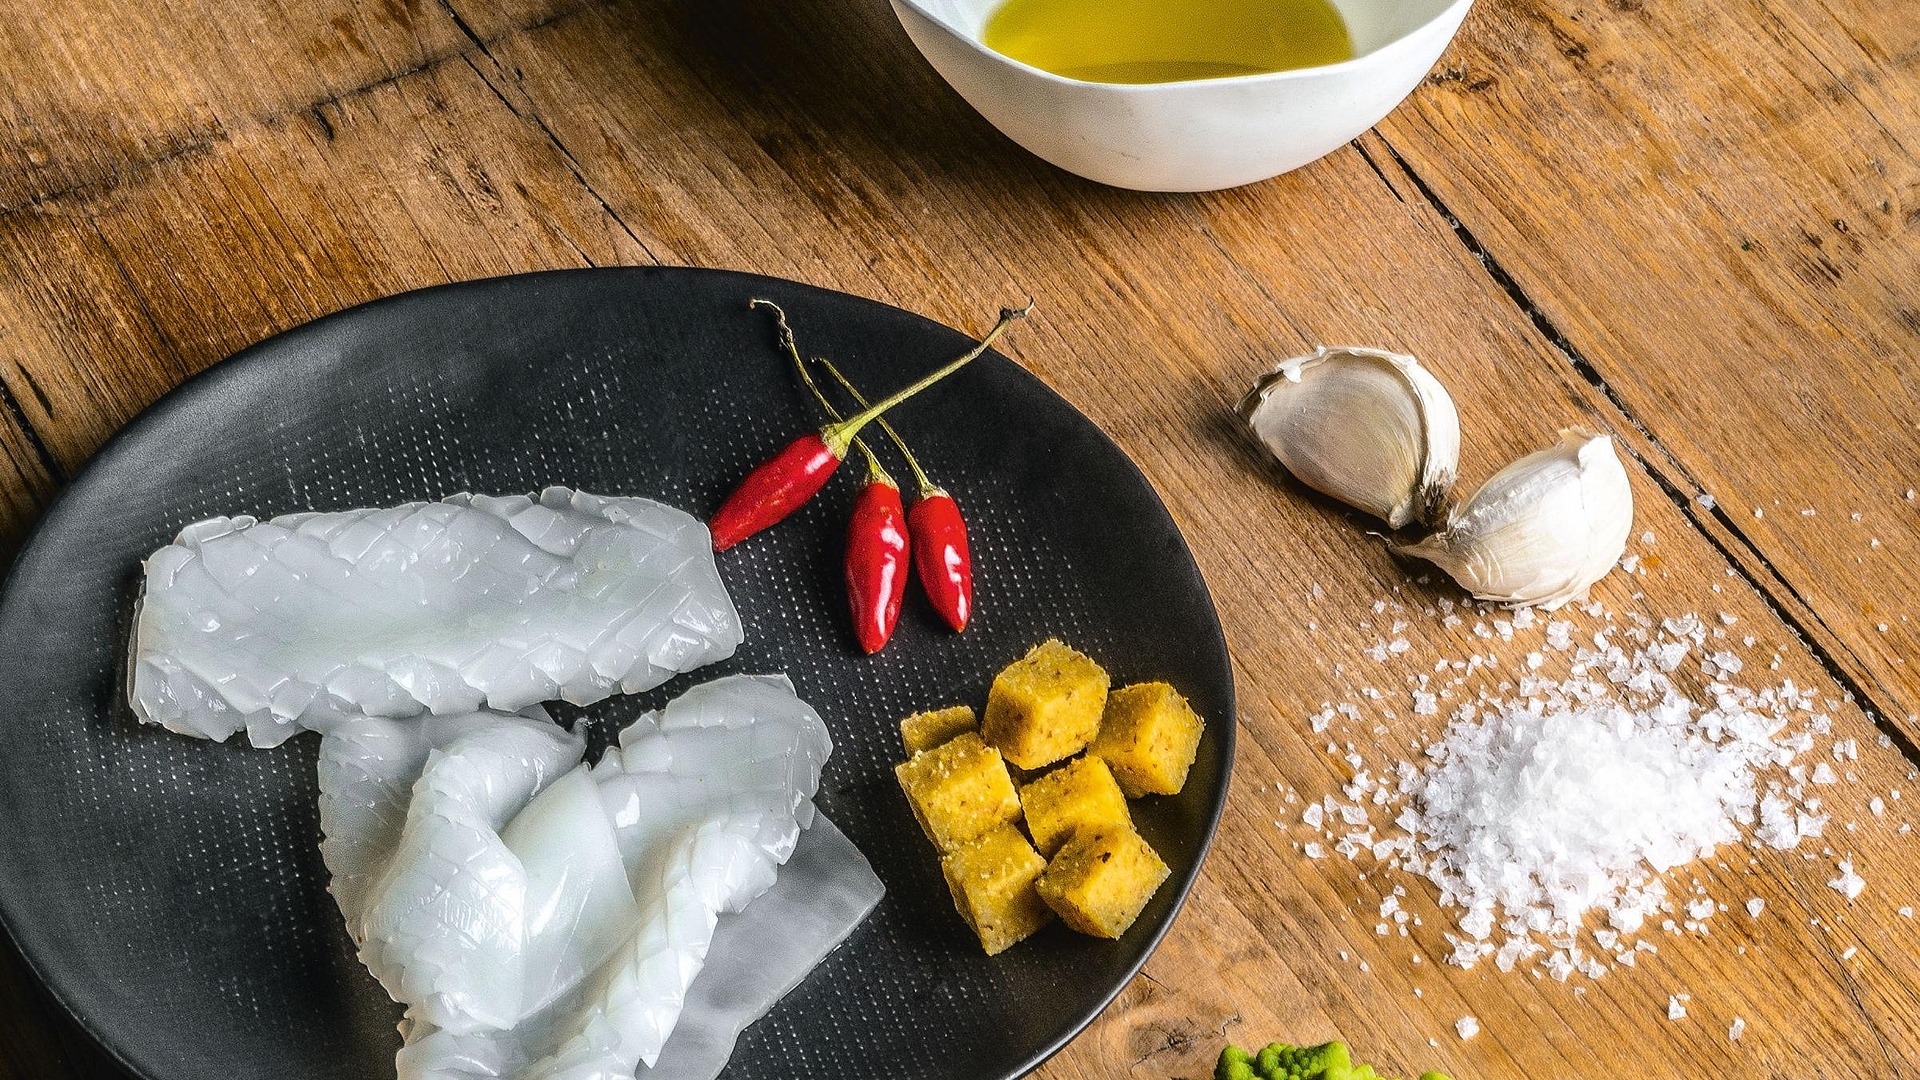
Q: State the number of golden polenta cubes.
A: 7